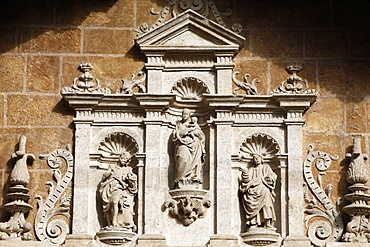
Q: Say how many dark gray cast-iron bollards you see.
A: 0